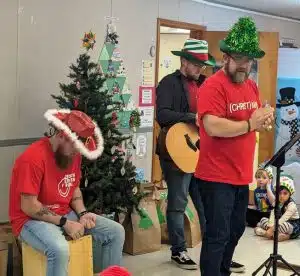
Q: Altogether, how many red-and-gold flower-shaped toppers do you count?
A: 1